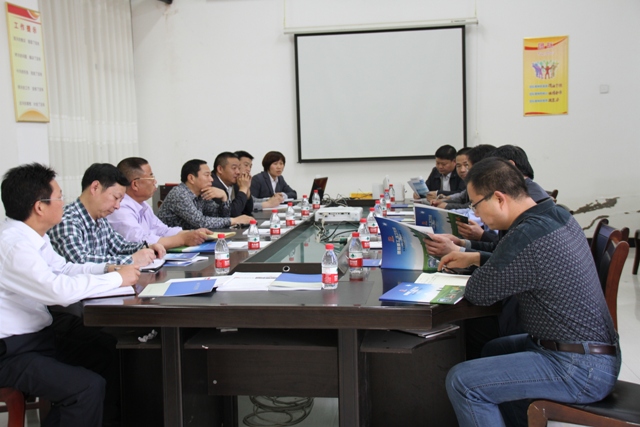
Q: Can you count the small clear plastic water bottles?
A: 14